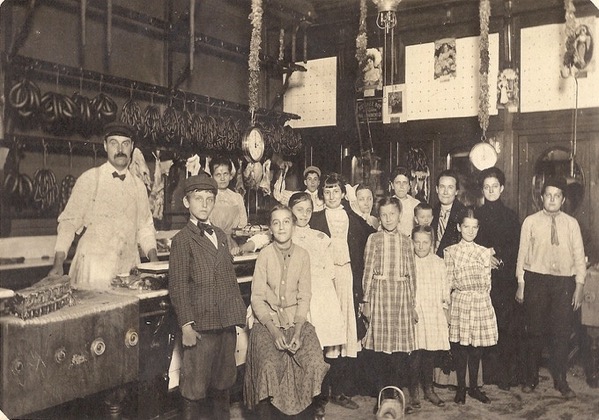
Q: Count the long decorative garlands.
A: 4